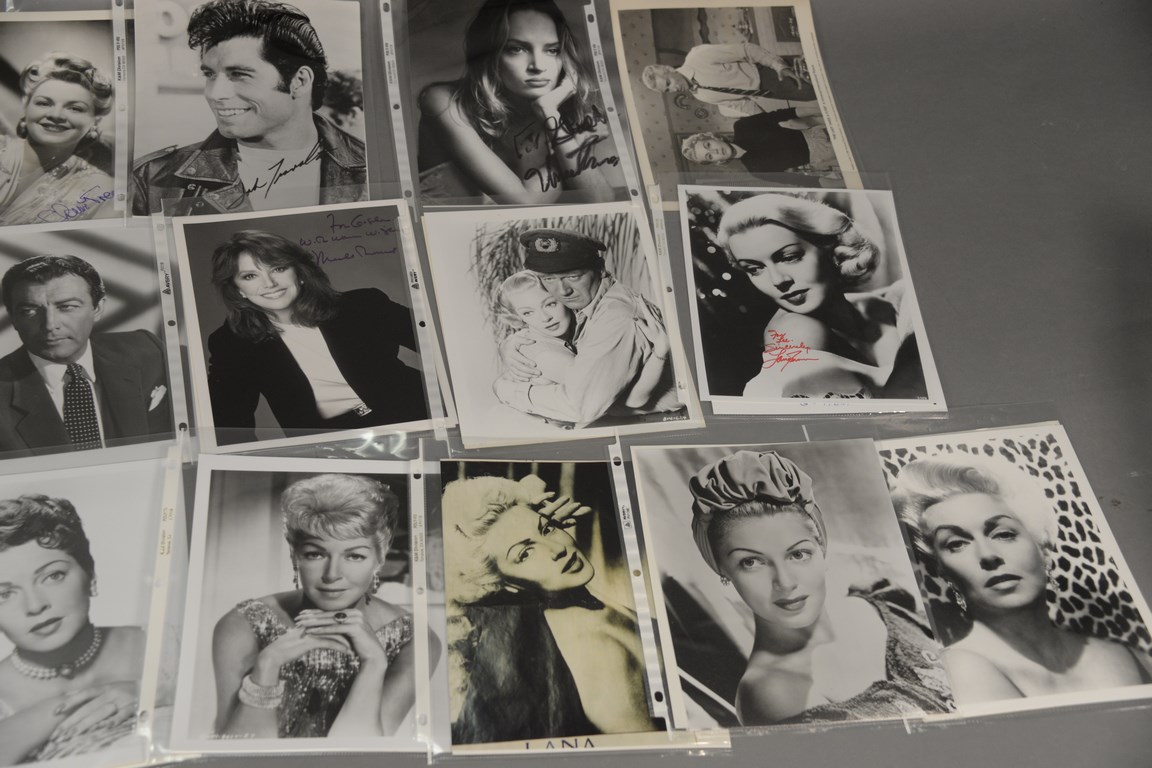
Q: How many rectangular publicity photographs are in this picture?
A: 13